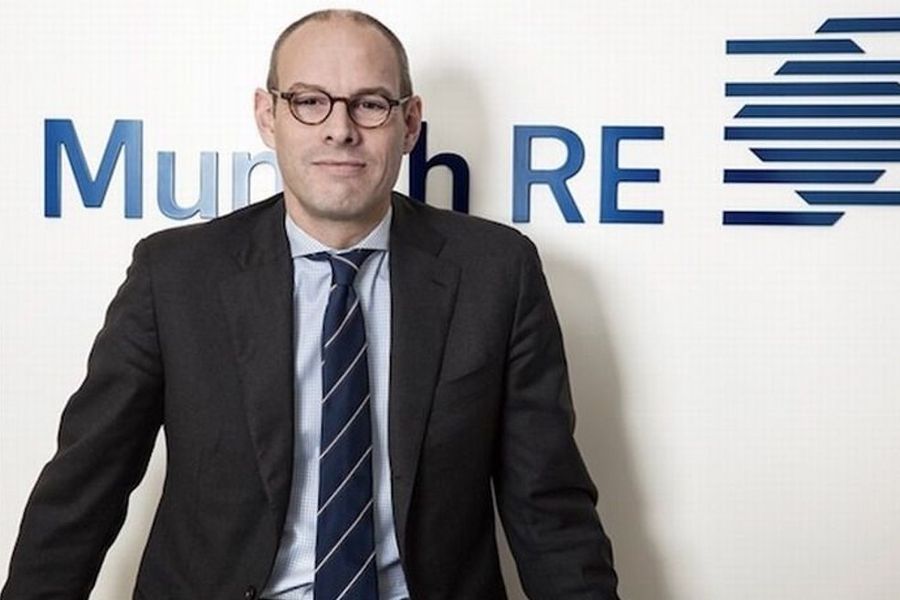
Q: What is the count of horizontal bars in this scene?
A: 10